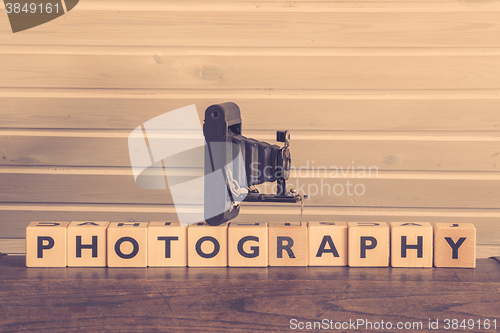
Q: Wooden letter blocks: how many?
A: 11